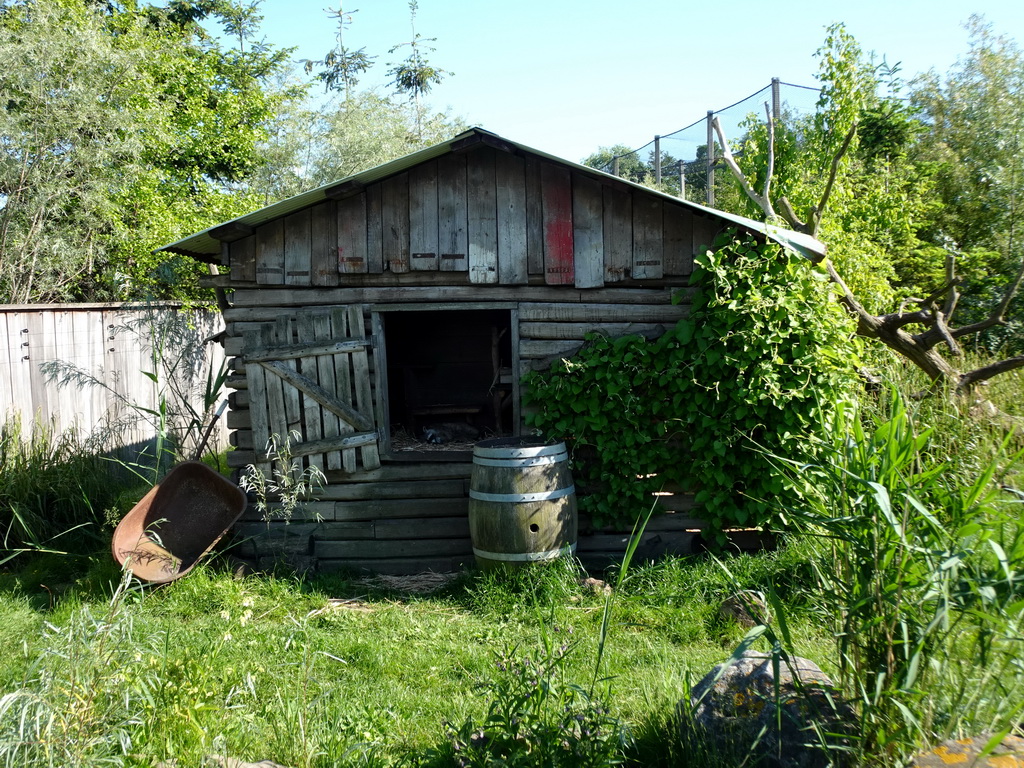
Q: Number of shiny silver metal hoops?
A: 4